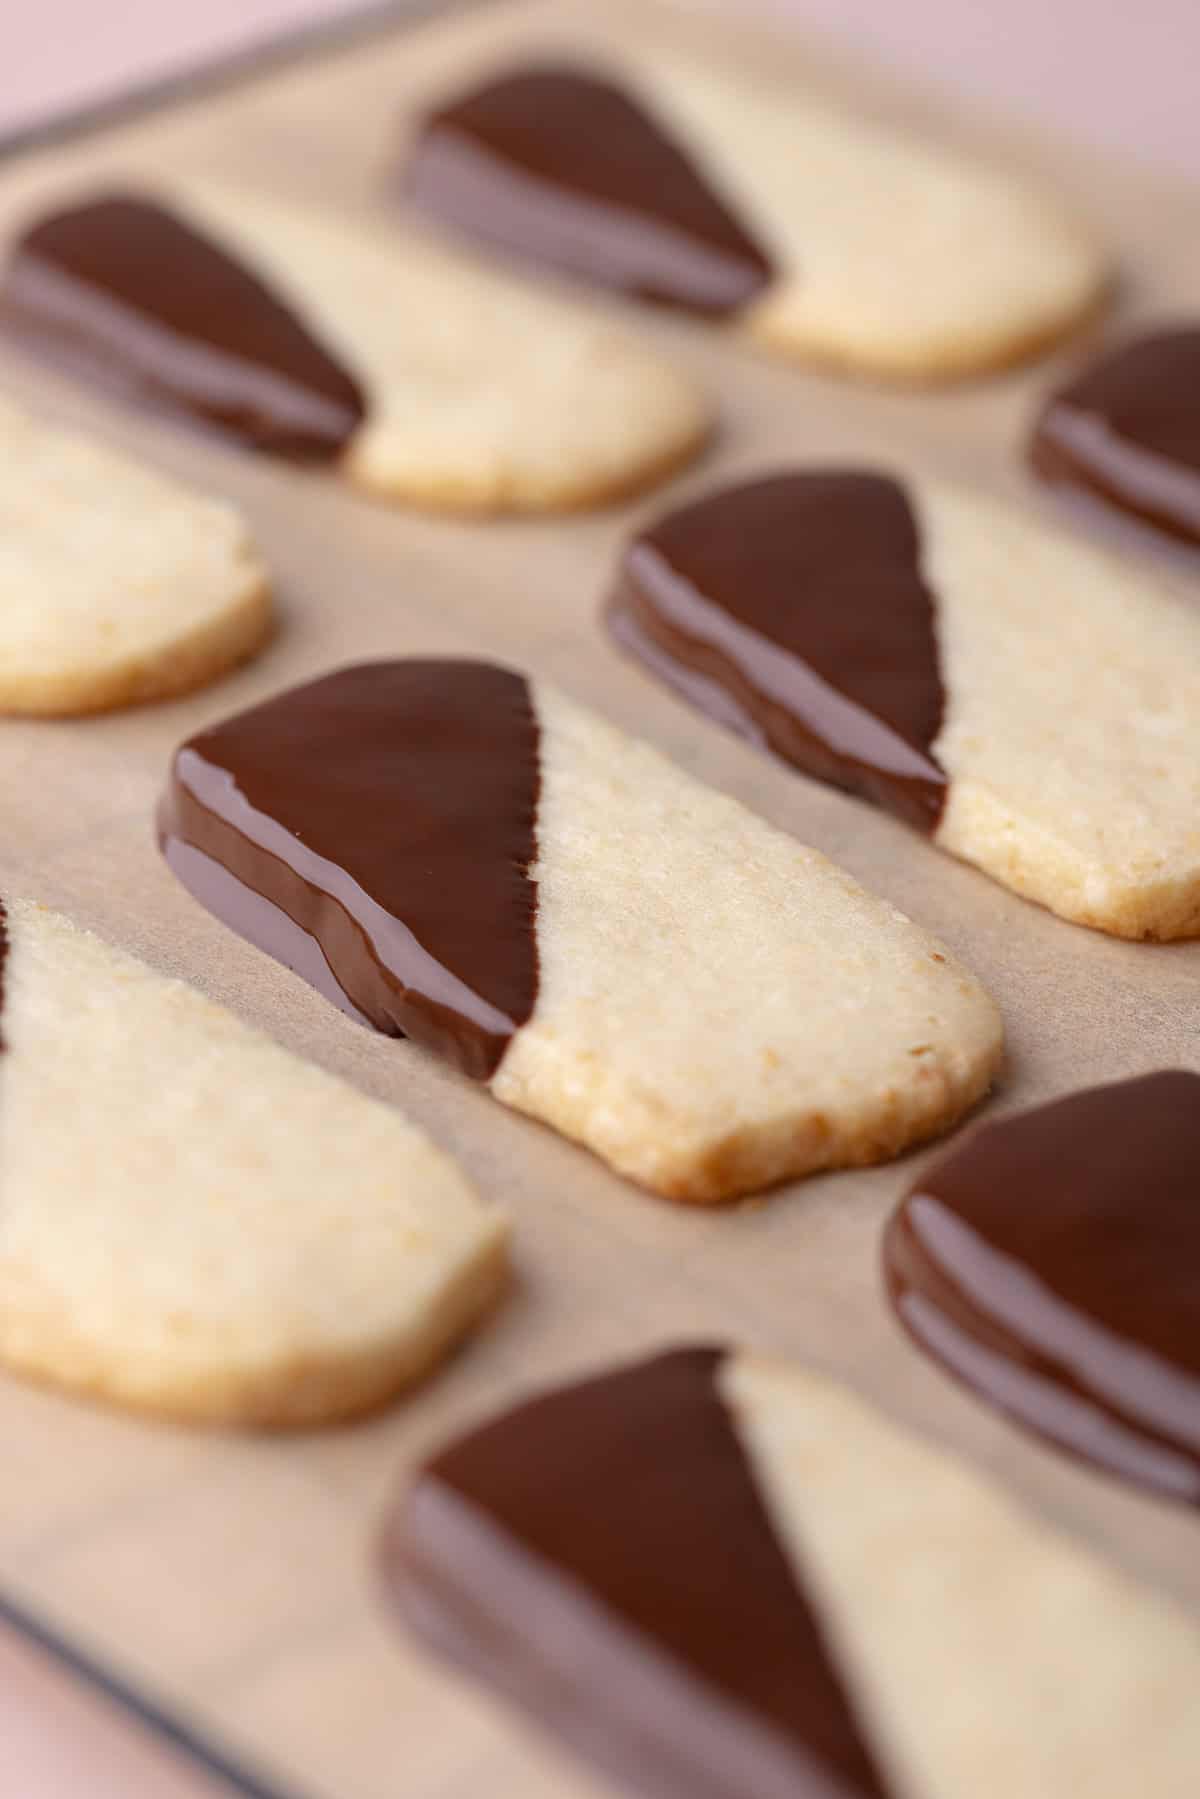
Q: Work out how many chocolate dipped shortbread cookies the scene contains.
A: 9